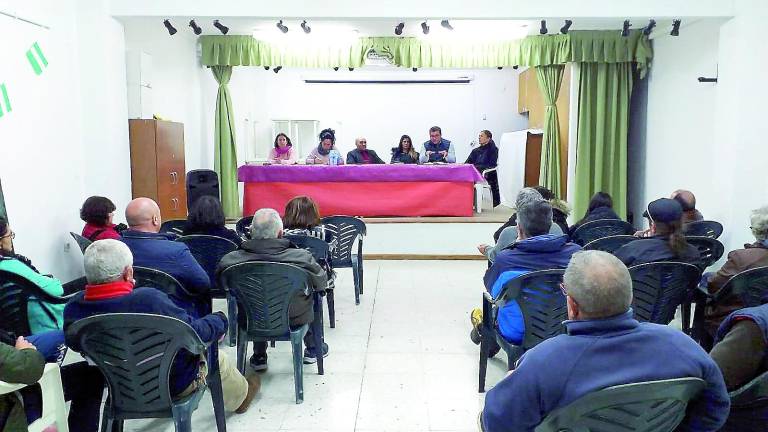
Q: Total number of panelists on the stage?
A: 6